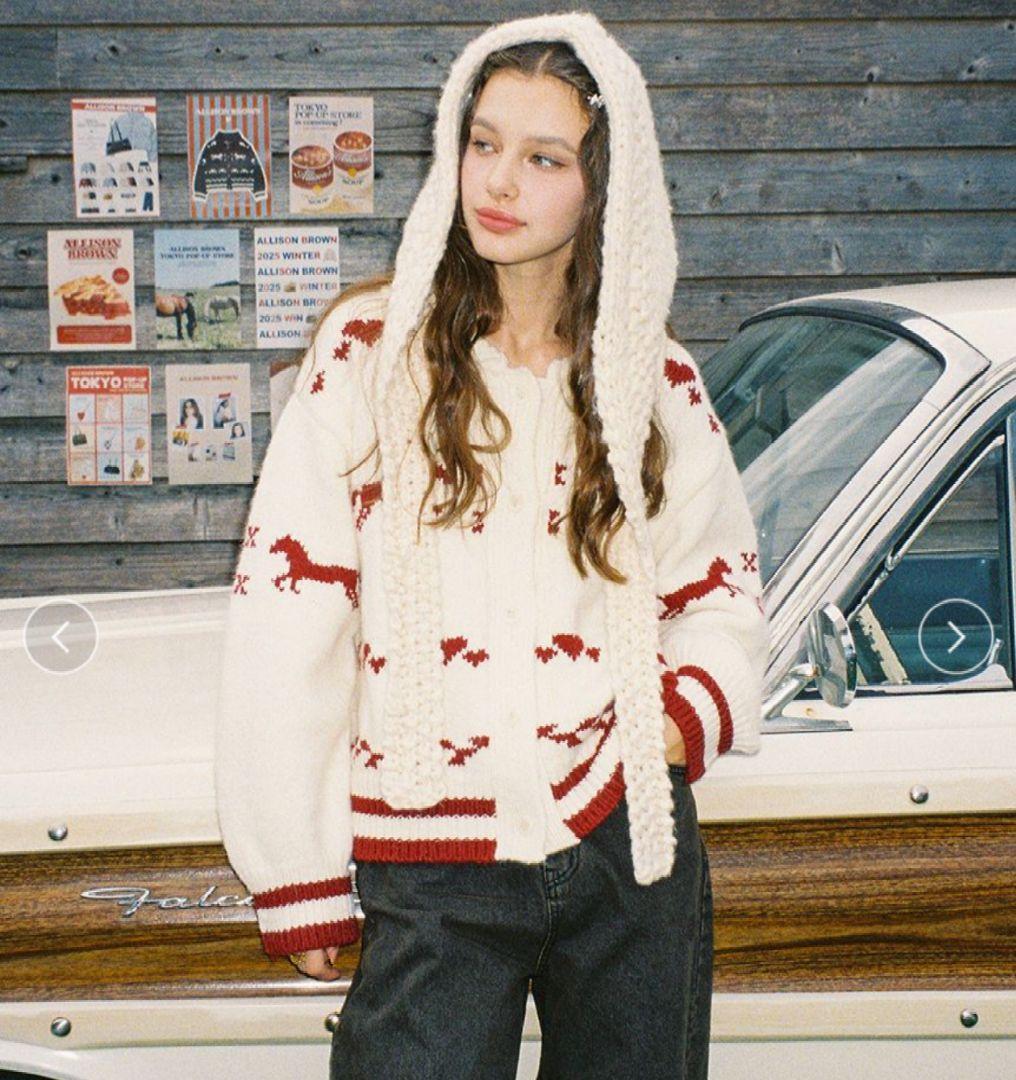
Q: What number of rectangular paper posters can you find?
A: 9